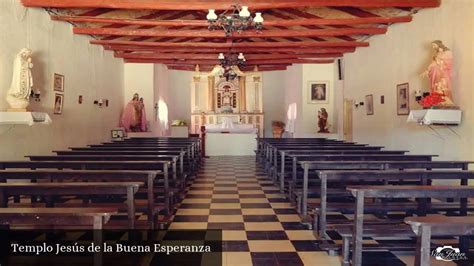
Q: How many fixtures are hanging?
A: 2